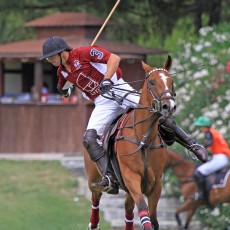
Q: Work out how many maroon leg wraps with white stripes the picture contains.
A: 3